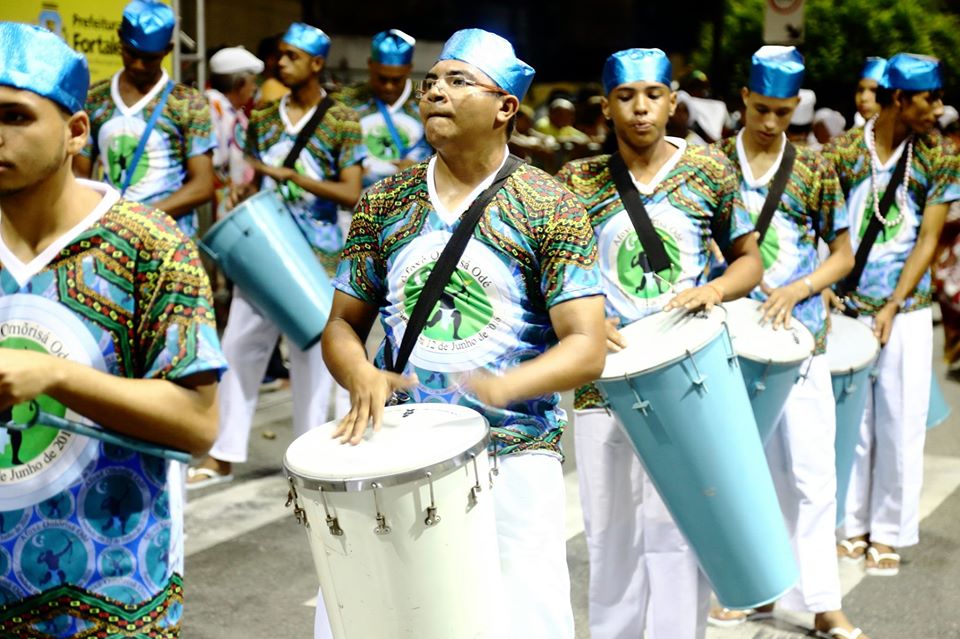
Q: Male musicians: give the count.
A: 9